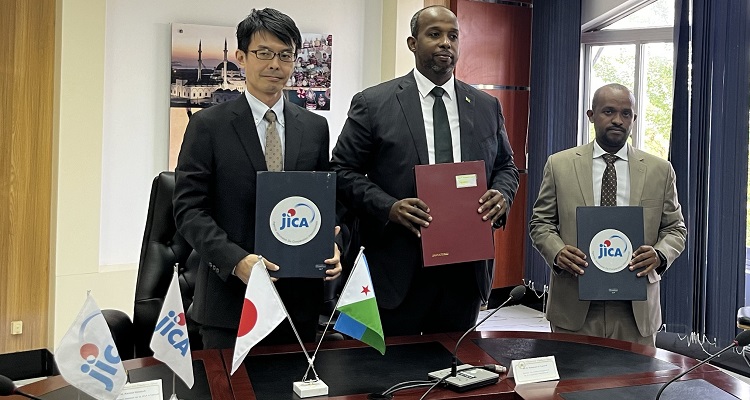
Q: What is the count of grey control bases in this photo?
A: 1